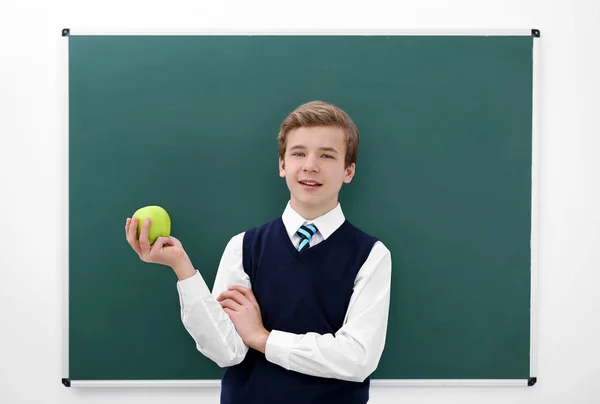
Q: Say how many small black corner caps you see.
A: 4